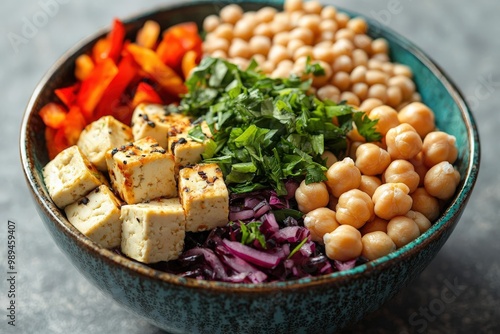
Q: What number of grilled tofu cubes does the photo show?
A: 8